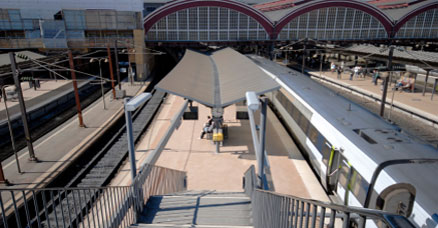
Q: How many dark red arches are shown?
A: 3